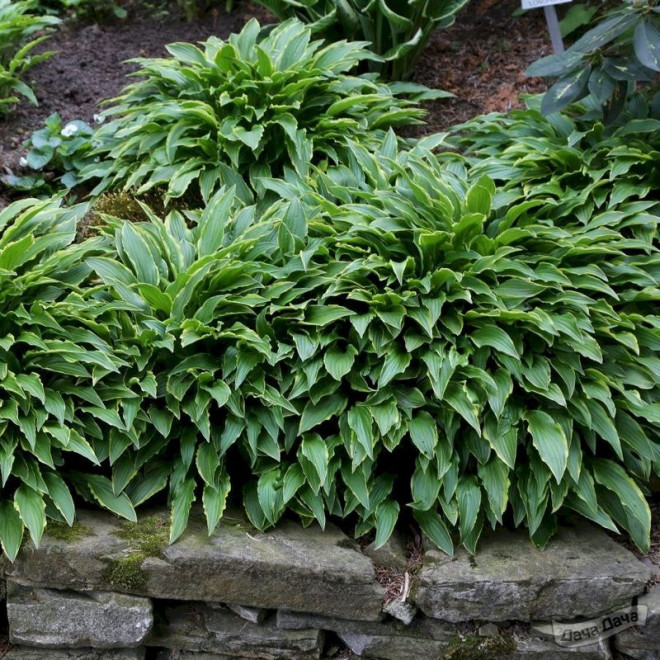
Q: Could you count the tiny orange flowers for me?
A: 0